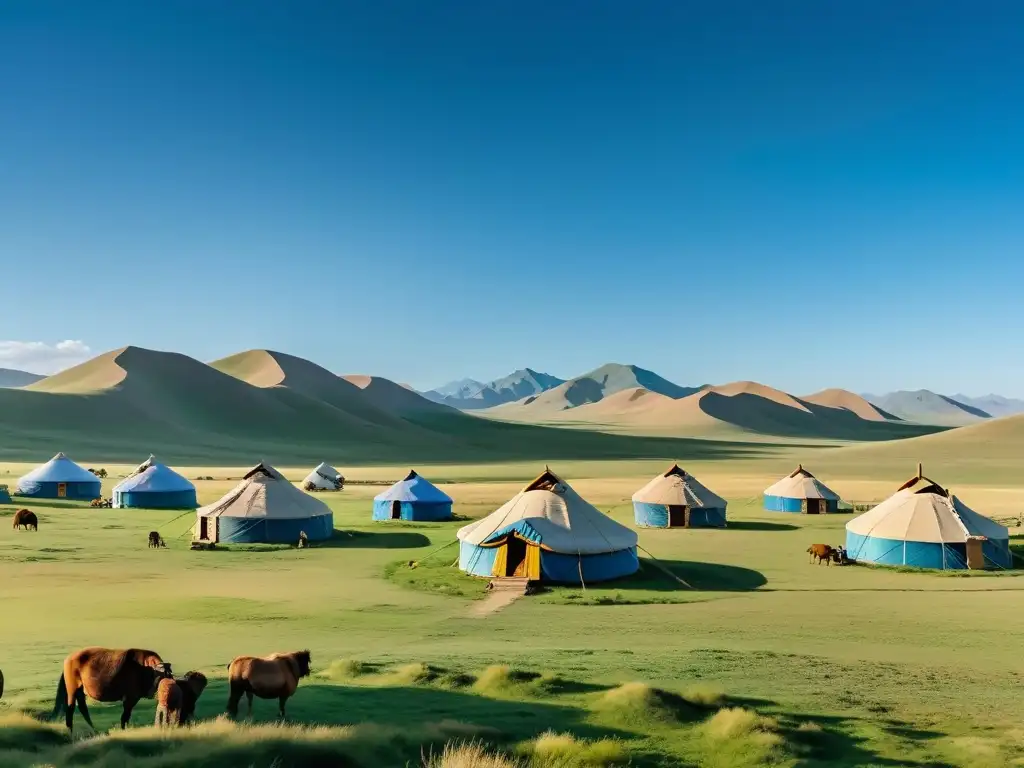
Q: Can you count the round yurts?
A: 9